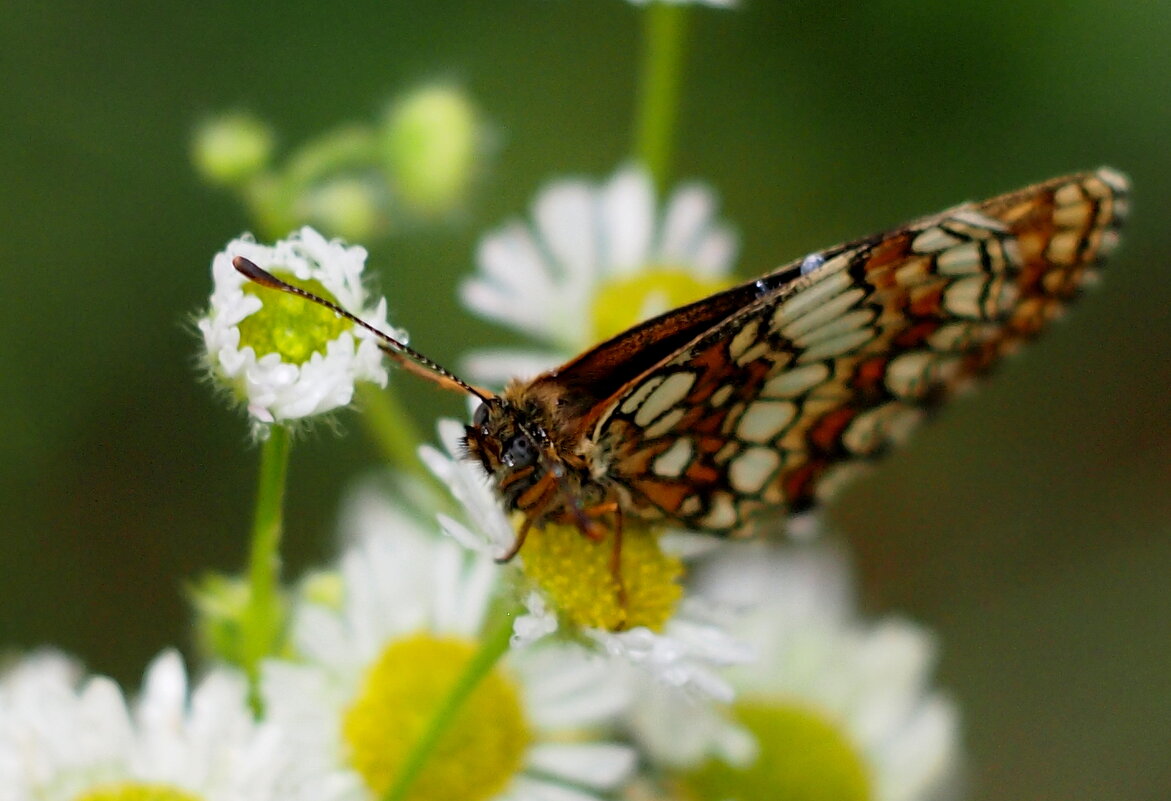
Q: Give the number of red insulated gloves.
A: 0